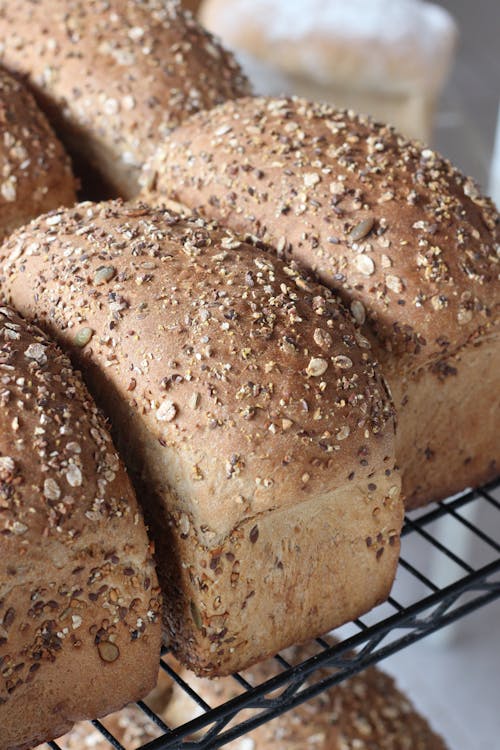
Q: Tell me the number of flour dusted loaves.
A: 1